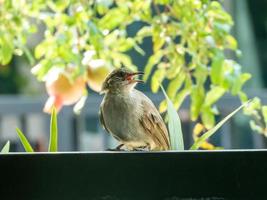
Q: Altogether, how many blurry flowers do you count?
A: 2